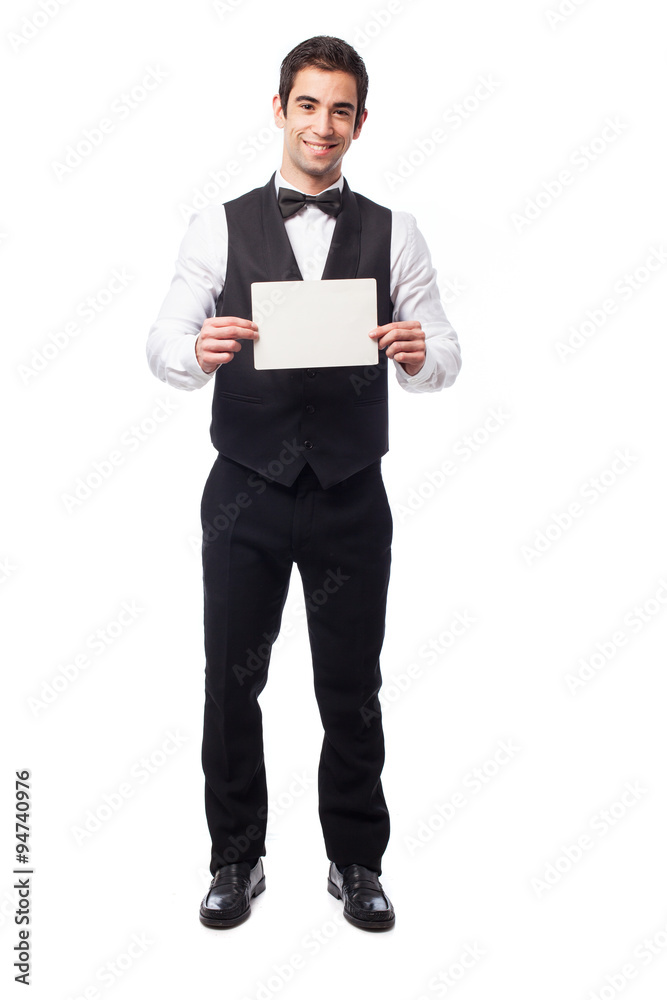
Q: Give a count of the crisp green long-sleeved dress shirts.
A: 0